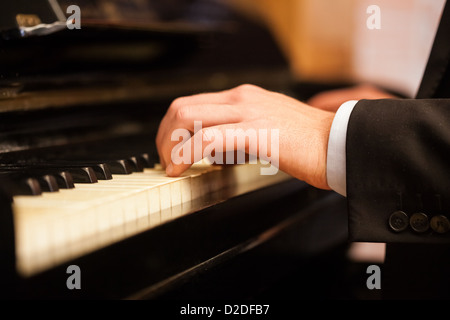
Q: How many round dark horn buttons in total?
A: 3